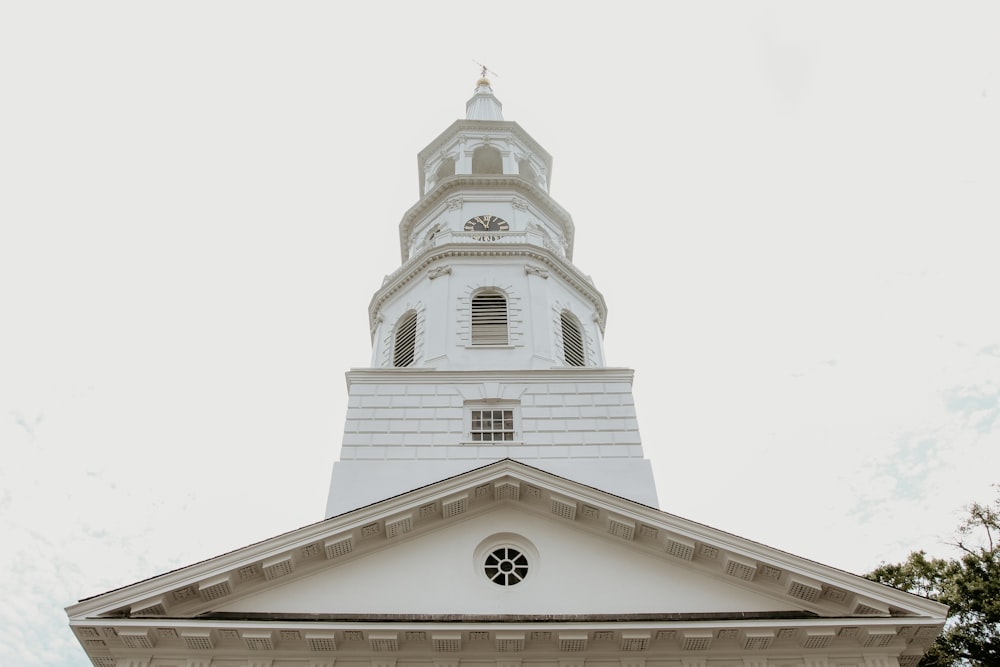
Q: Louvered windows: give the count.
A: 3